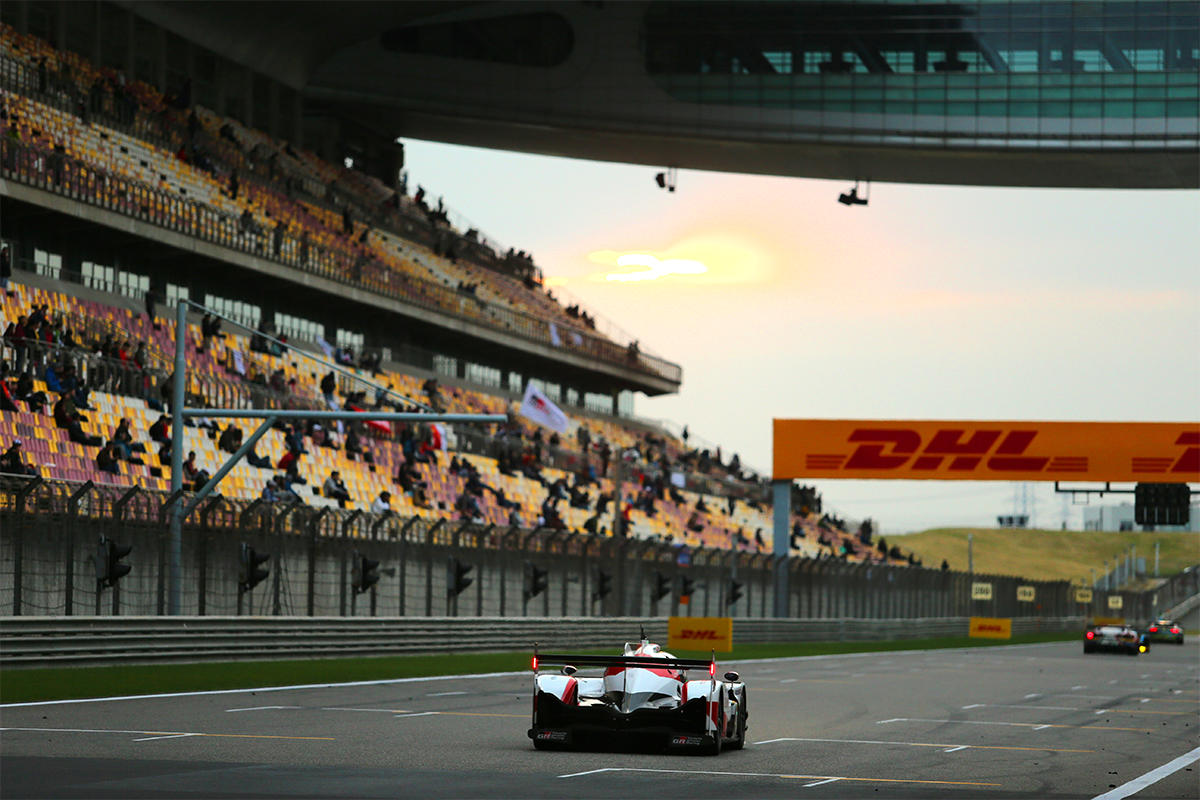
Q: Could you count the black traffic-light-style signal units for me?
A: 9